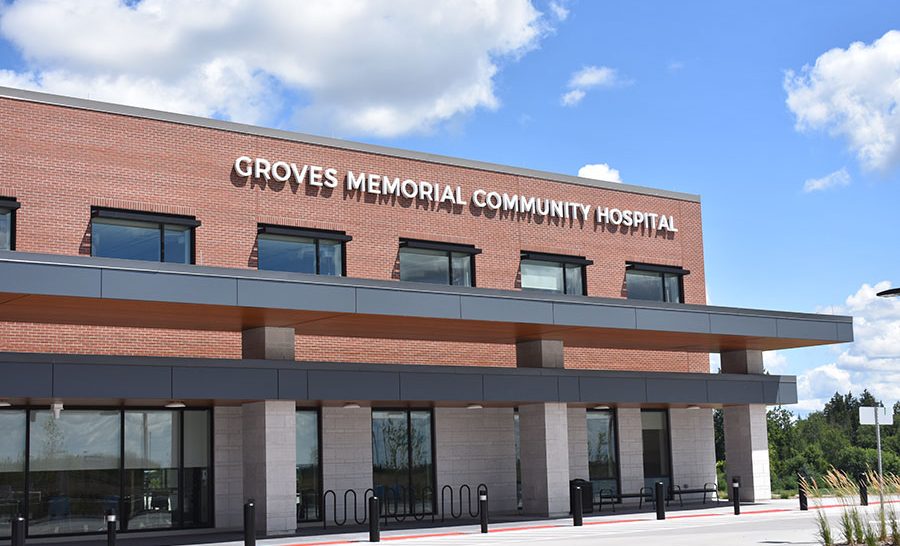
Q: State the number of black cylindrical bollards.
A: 10